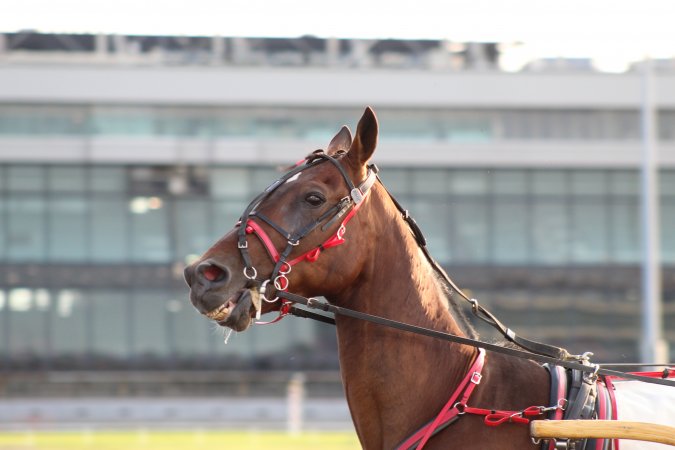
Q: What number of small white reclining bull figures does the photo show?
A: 0